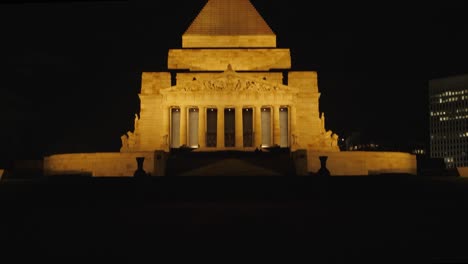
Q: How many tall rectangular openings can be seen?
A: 7